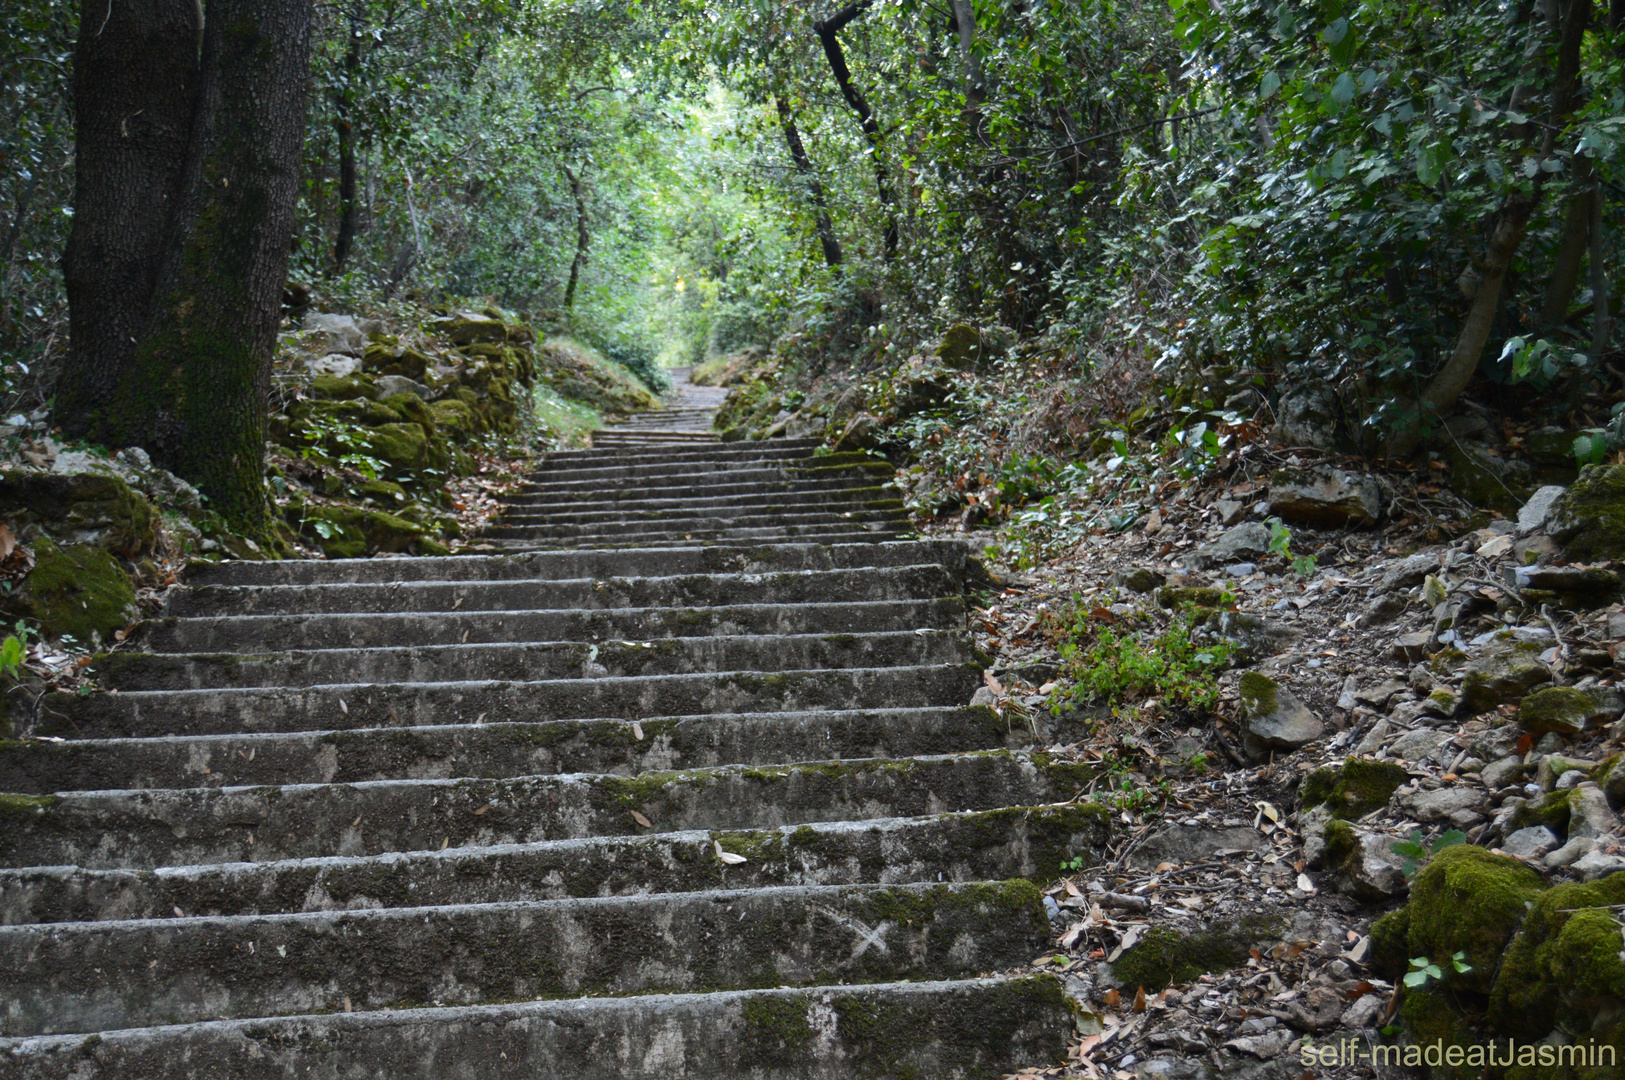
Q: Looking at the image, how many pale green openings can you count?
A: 1